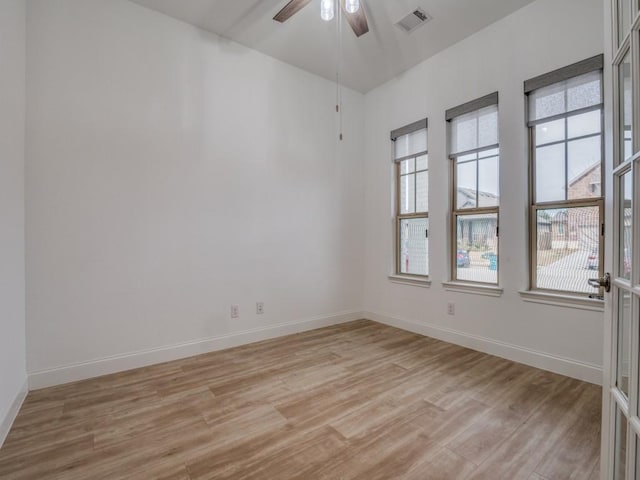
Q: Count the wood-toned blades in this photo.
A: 2